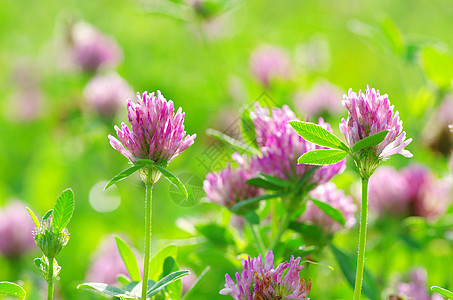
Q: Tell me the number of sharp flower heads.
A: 3